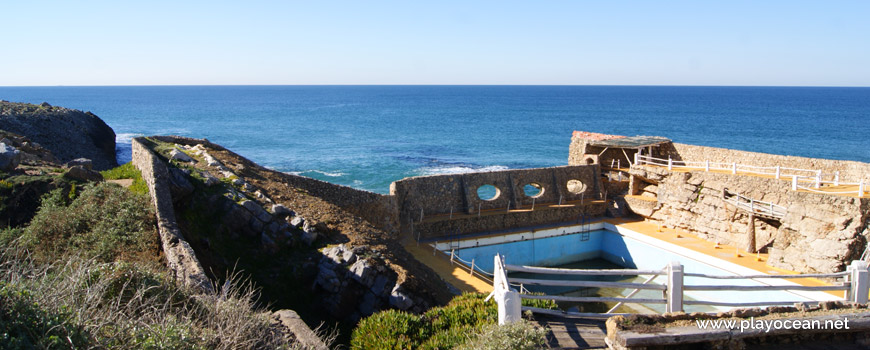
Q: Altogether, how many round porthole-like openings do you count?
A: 3